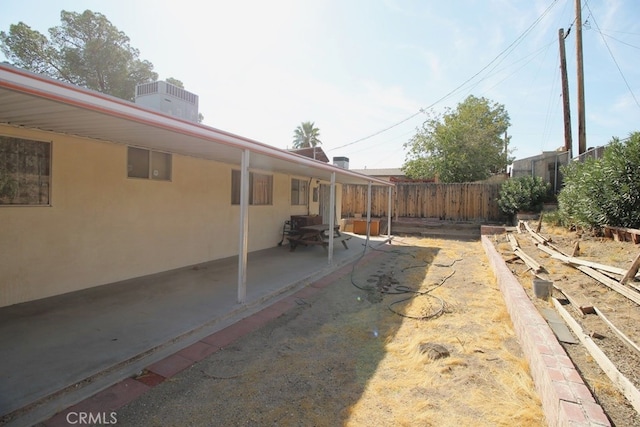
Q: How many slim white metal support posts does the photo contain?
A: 4